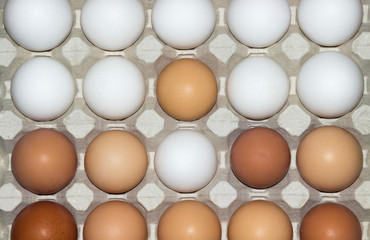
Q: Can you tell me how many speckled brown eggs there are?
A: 1